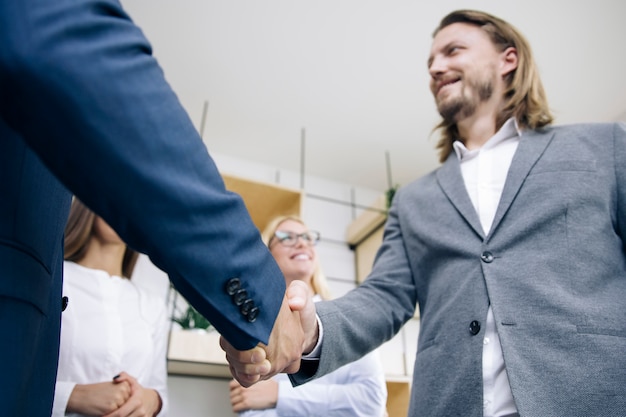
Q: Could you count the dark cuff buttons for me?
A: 4